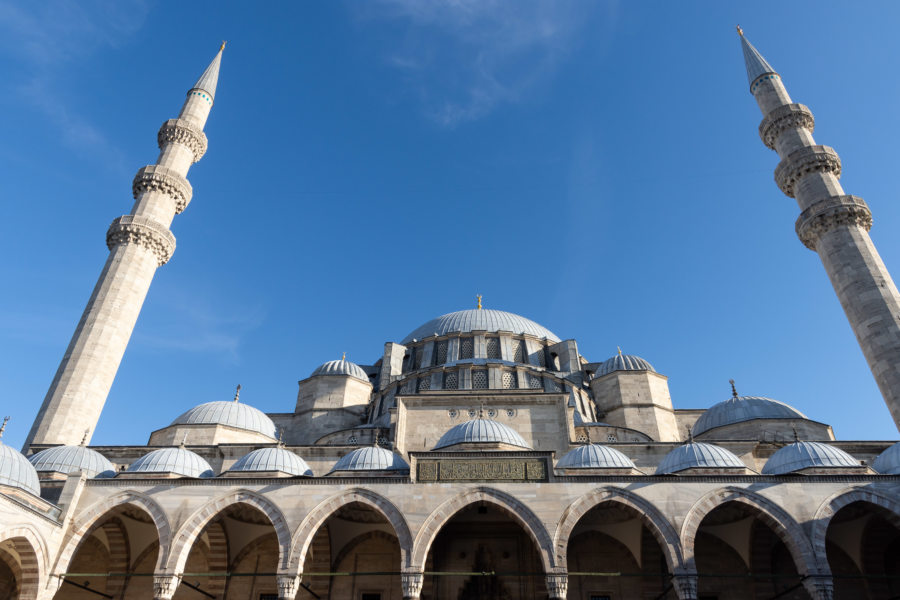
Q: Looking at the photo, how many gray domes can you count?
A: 15